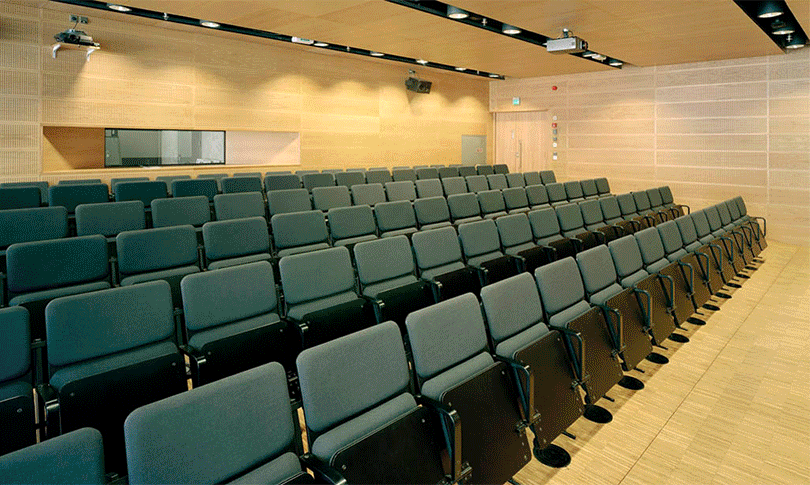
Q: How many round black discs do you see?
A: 12